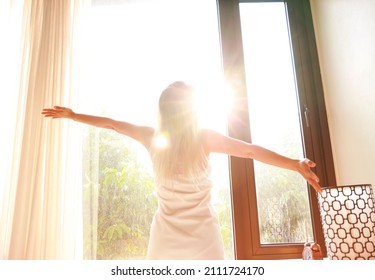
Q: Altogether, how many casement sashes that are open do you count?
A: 0